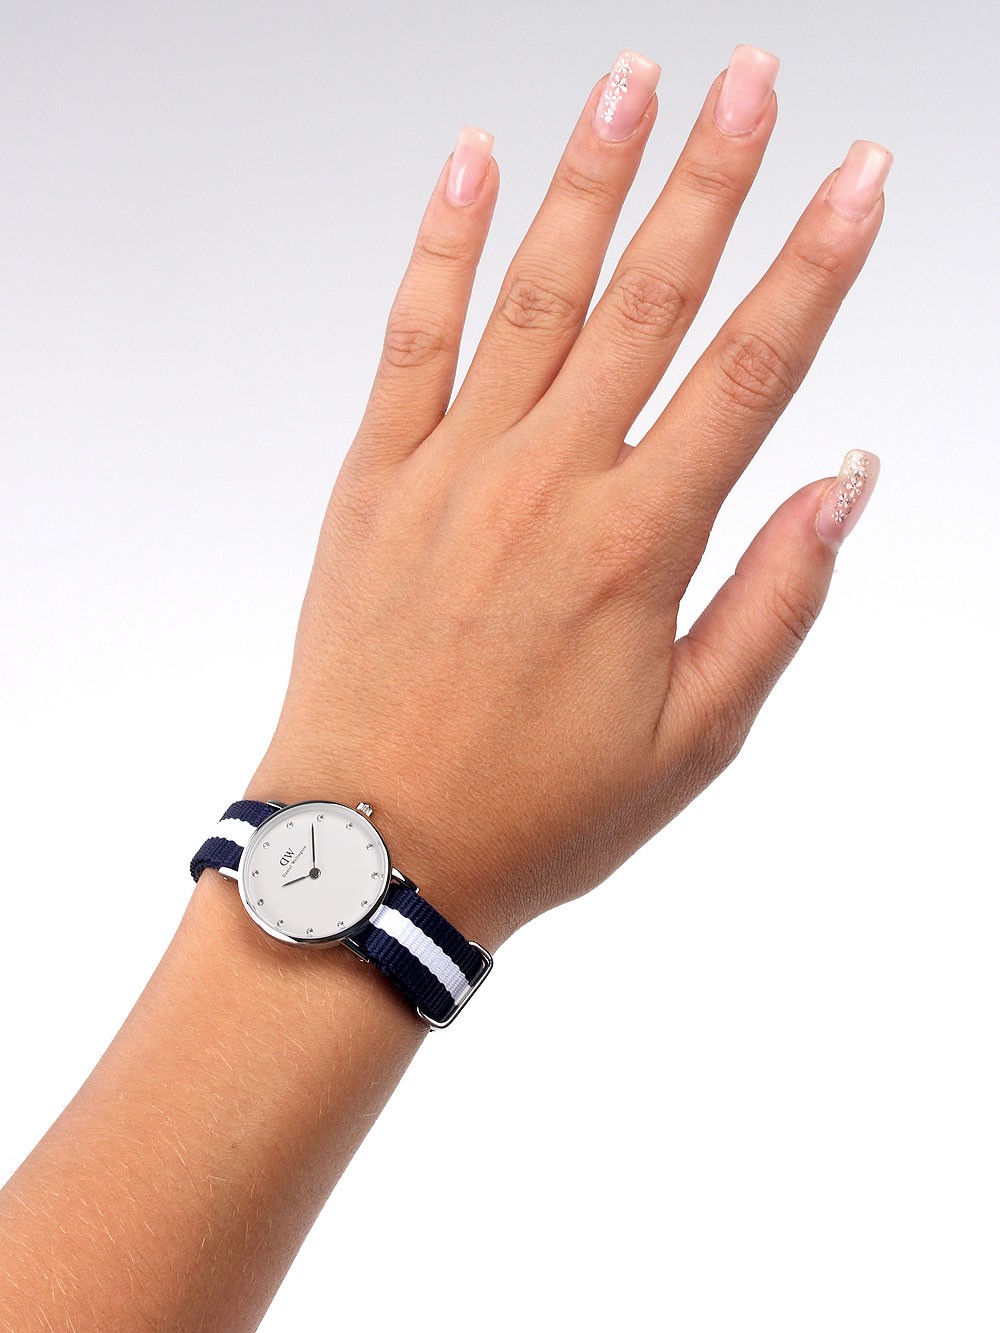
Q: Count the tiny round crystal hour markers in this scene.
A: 12